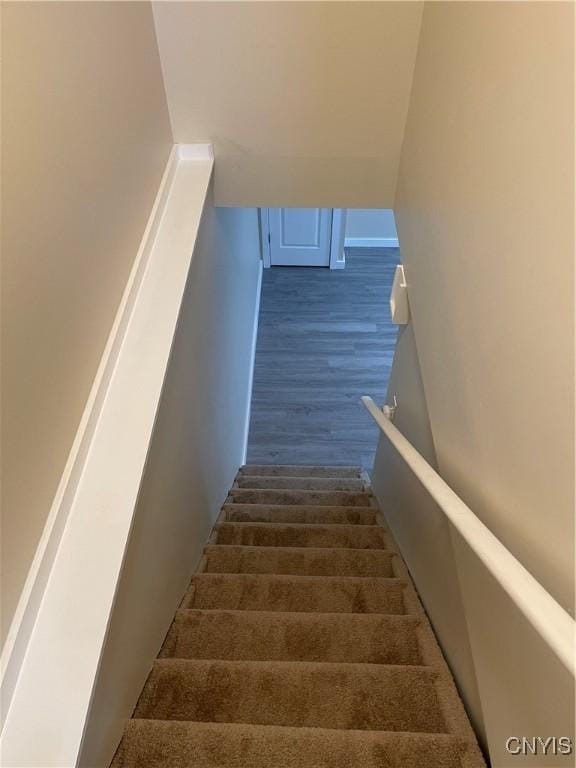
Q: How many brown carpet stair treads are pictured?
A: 10